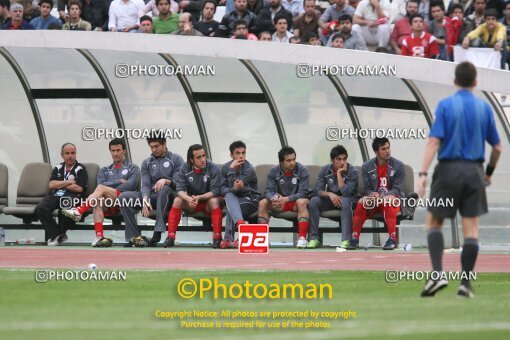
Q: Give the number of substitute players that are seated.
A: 7